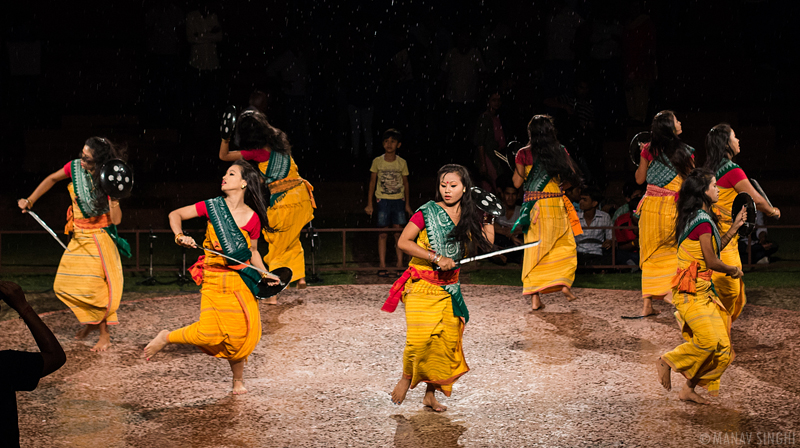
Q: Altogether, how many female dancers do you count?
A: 8